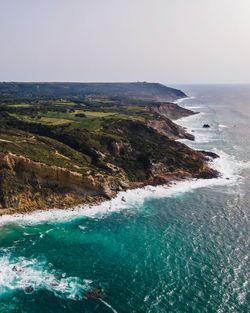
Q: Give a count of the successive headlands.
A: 4